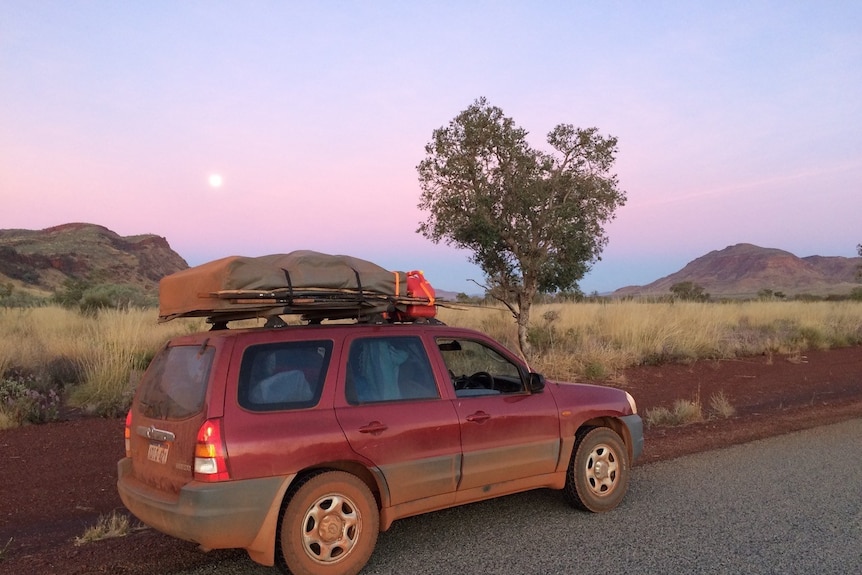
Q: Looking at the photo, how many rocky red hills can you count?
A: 2